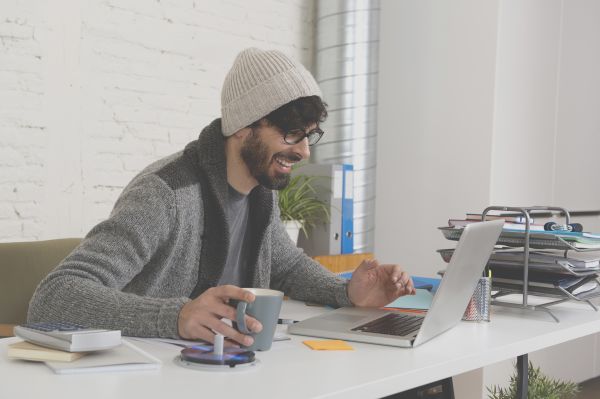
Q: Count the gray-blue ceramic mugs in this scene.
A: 1